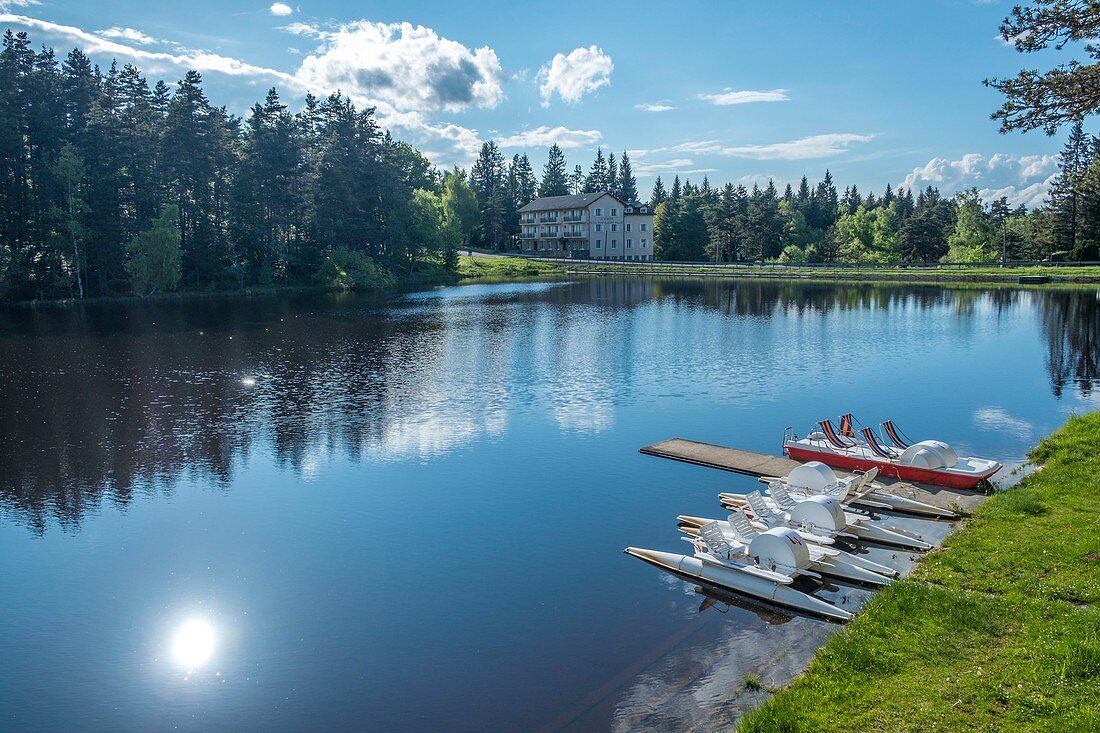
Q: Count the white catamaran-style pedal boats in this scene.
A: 3